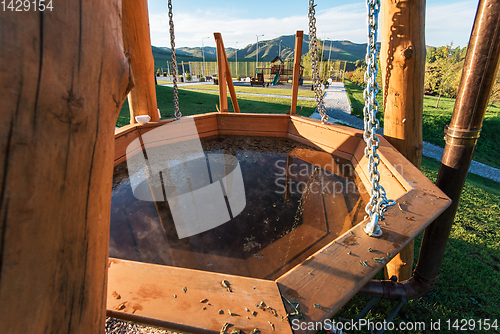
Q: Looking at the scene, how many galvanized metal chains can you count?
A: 3